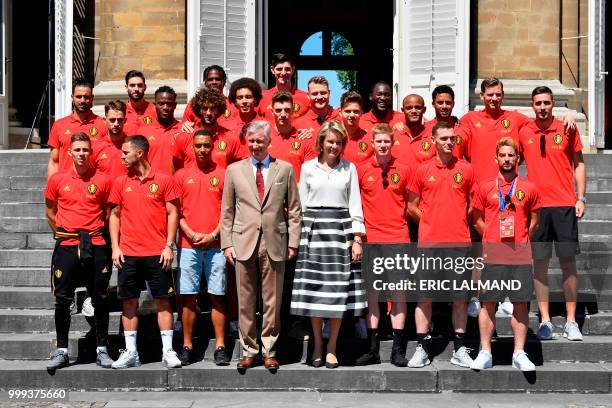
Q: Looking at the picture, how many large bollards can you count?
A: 0